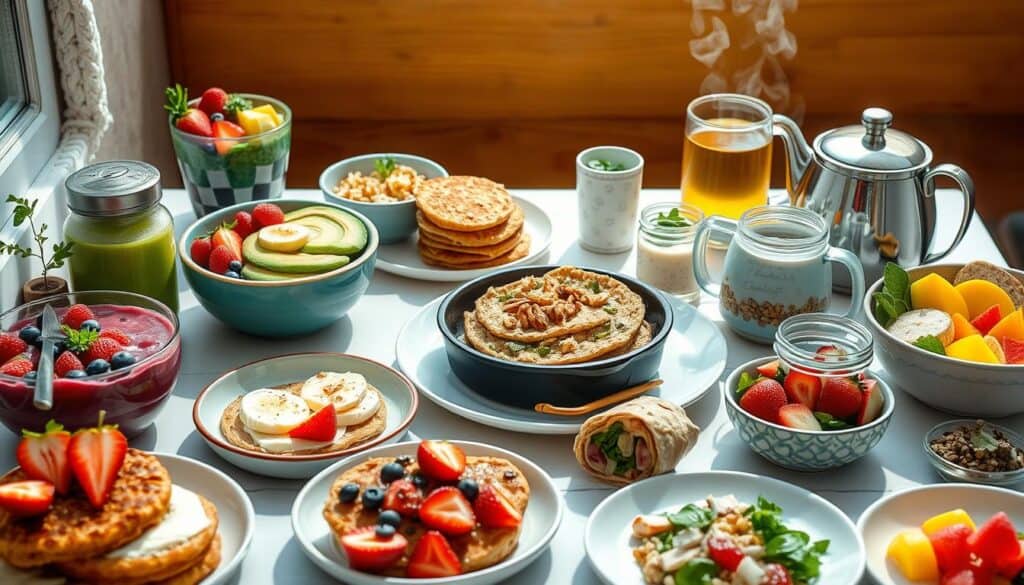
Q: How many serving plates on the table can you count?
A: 7